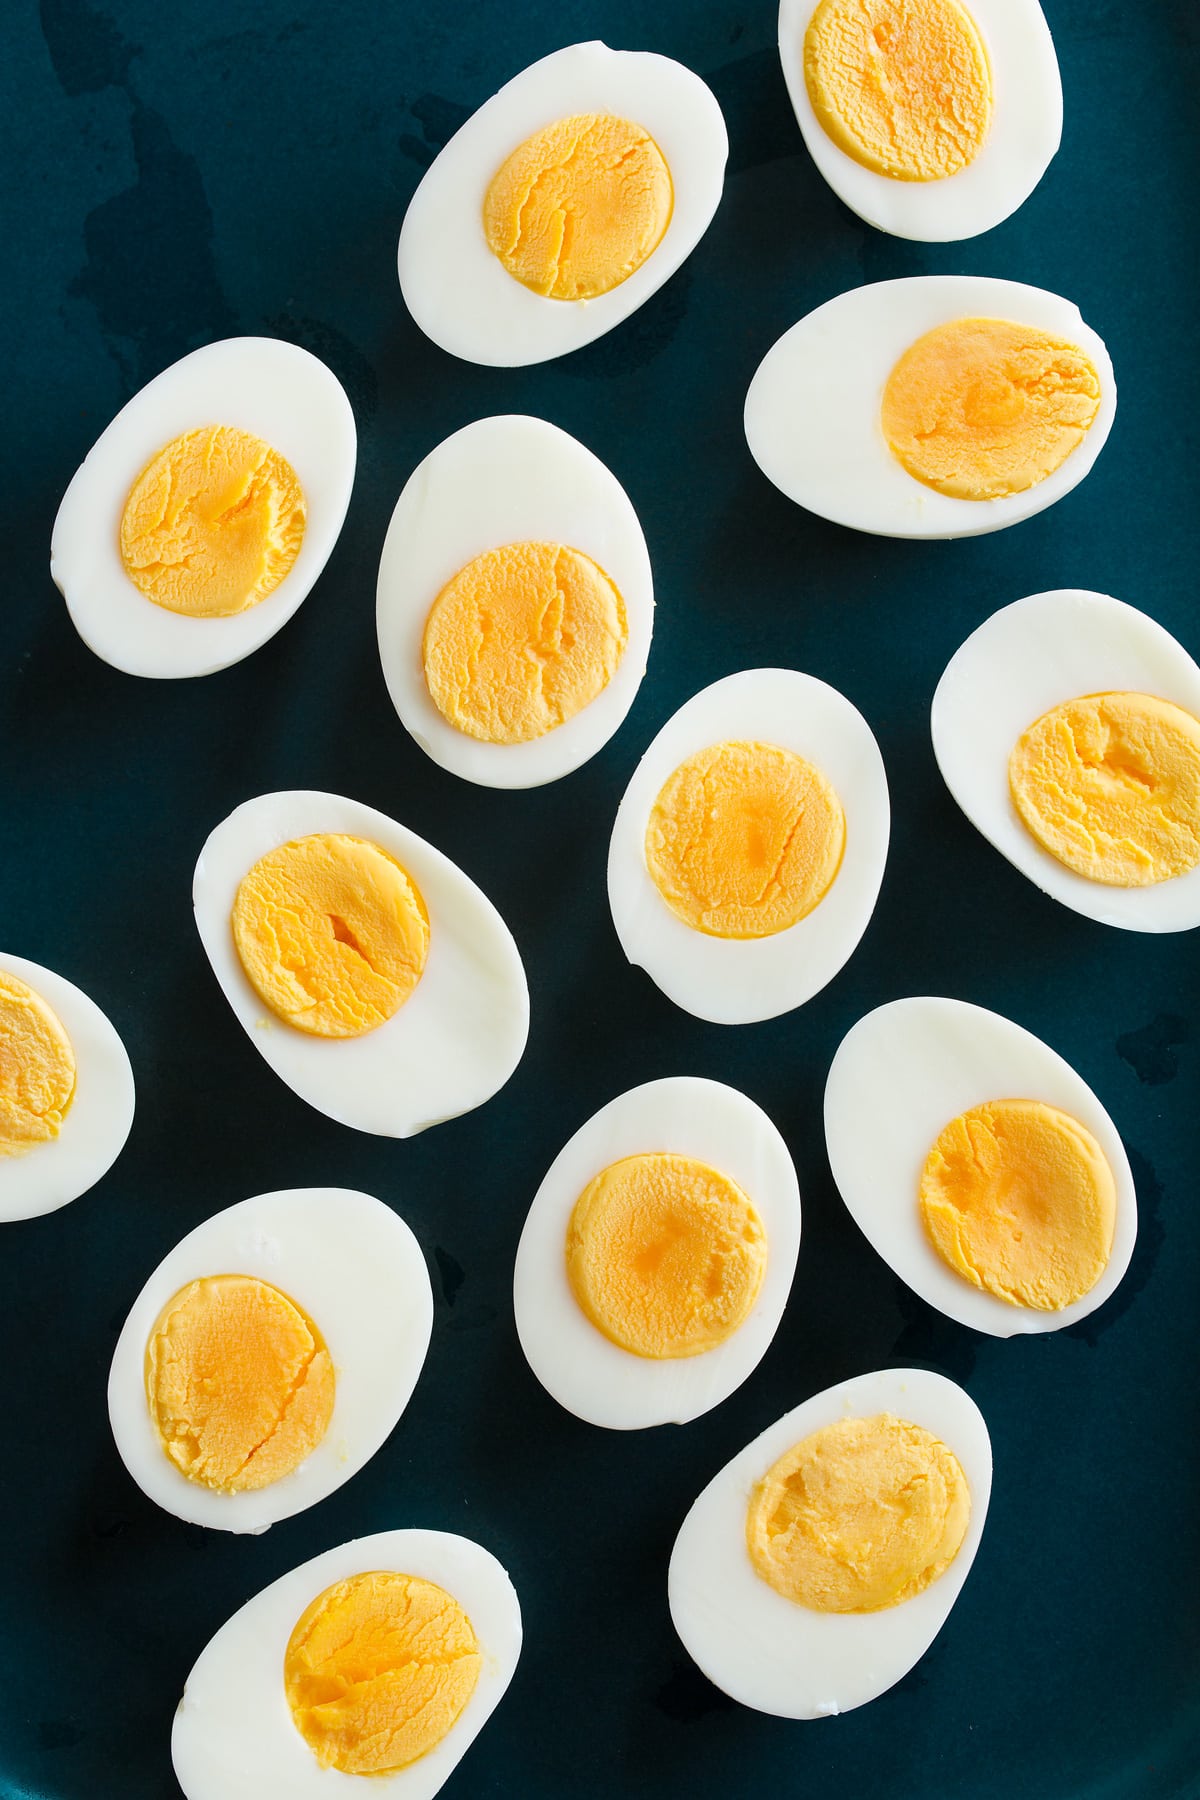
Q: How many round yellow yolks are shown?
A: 14